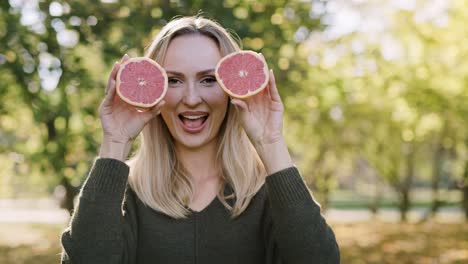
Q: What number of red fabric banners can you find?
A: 0